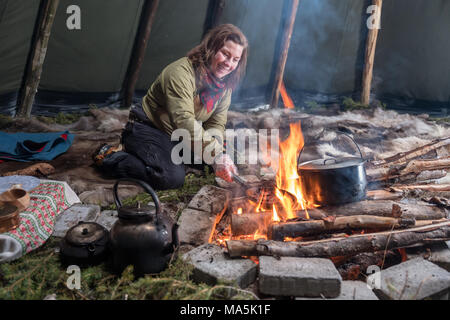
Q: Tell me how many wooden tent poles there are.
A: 5